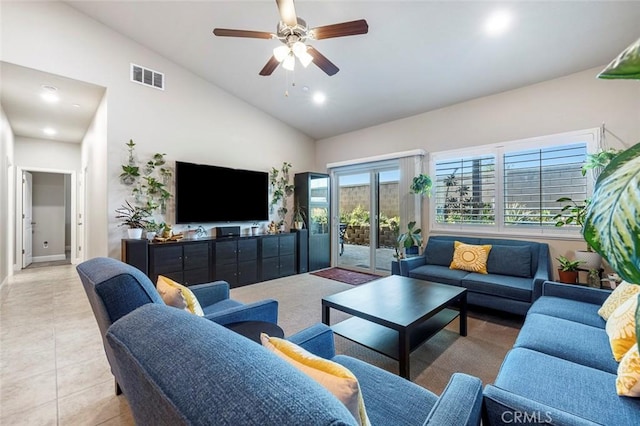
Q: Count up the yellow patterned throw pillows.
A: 6